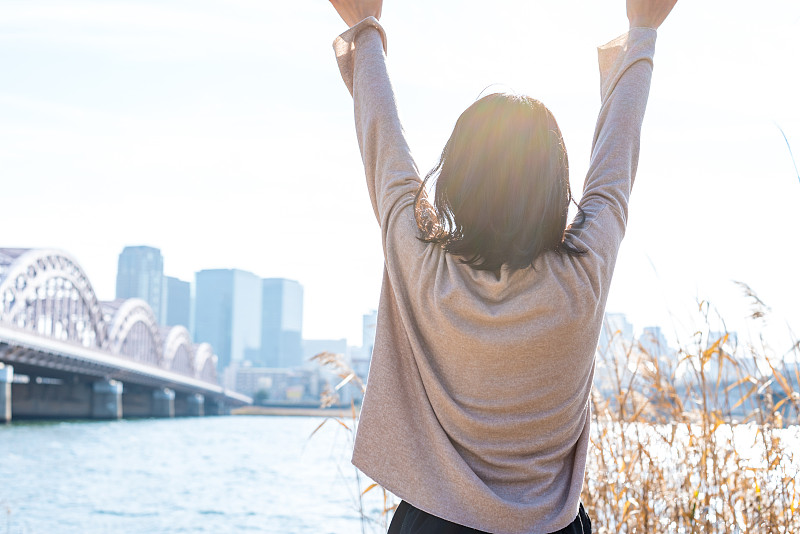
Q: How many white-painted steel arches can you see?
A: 4